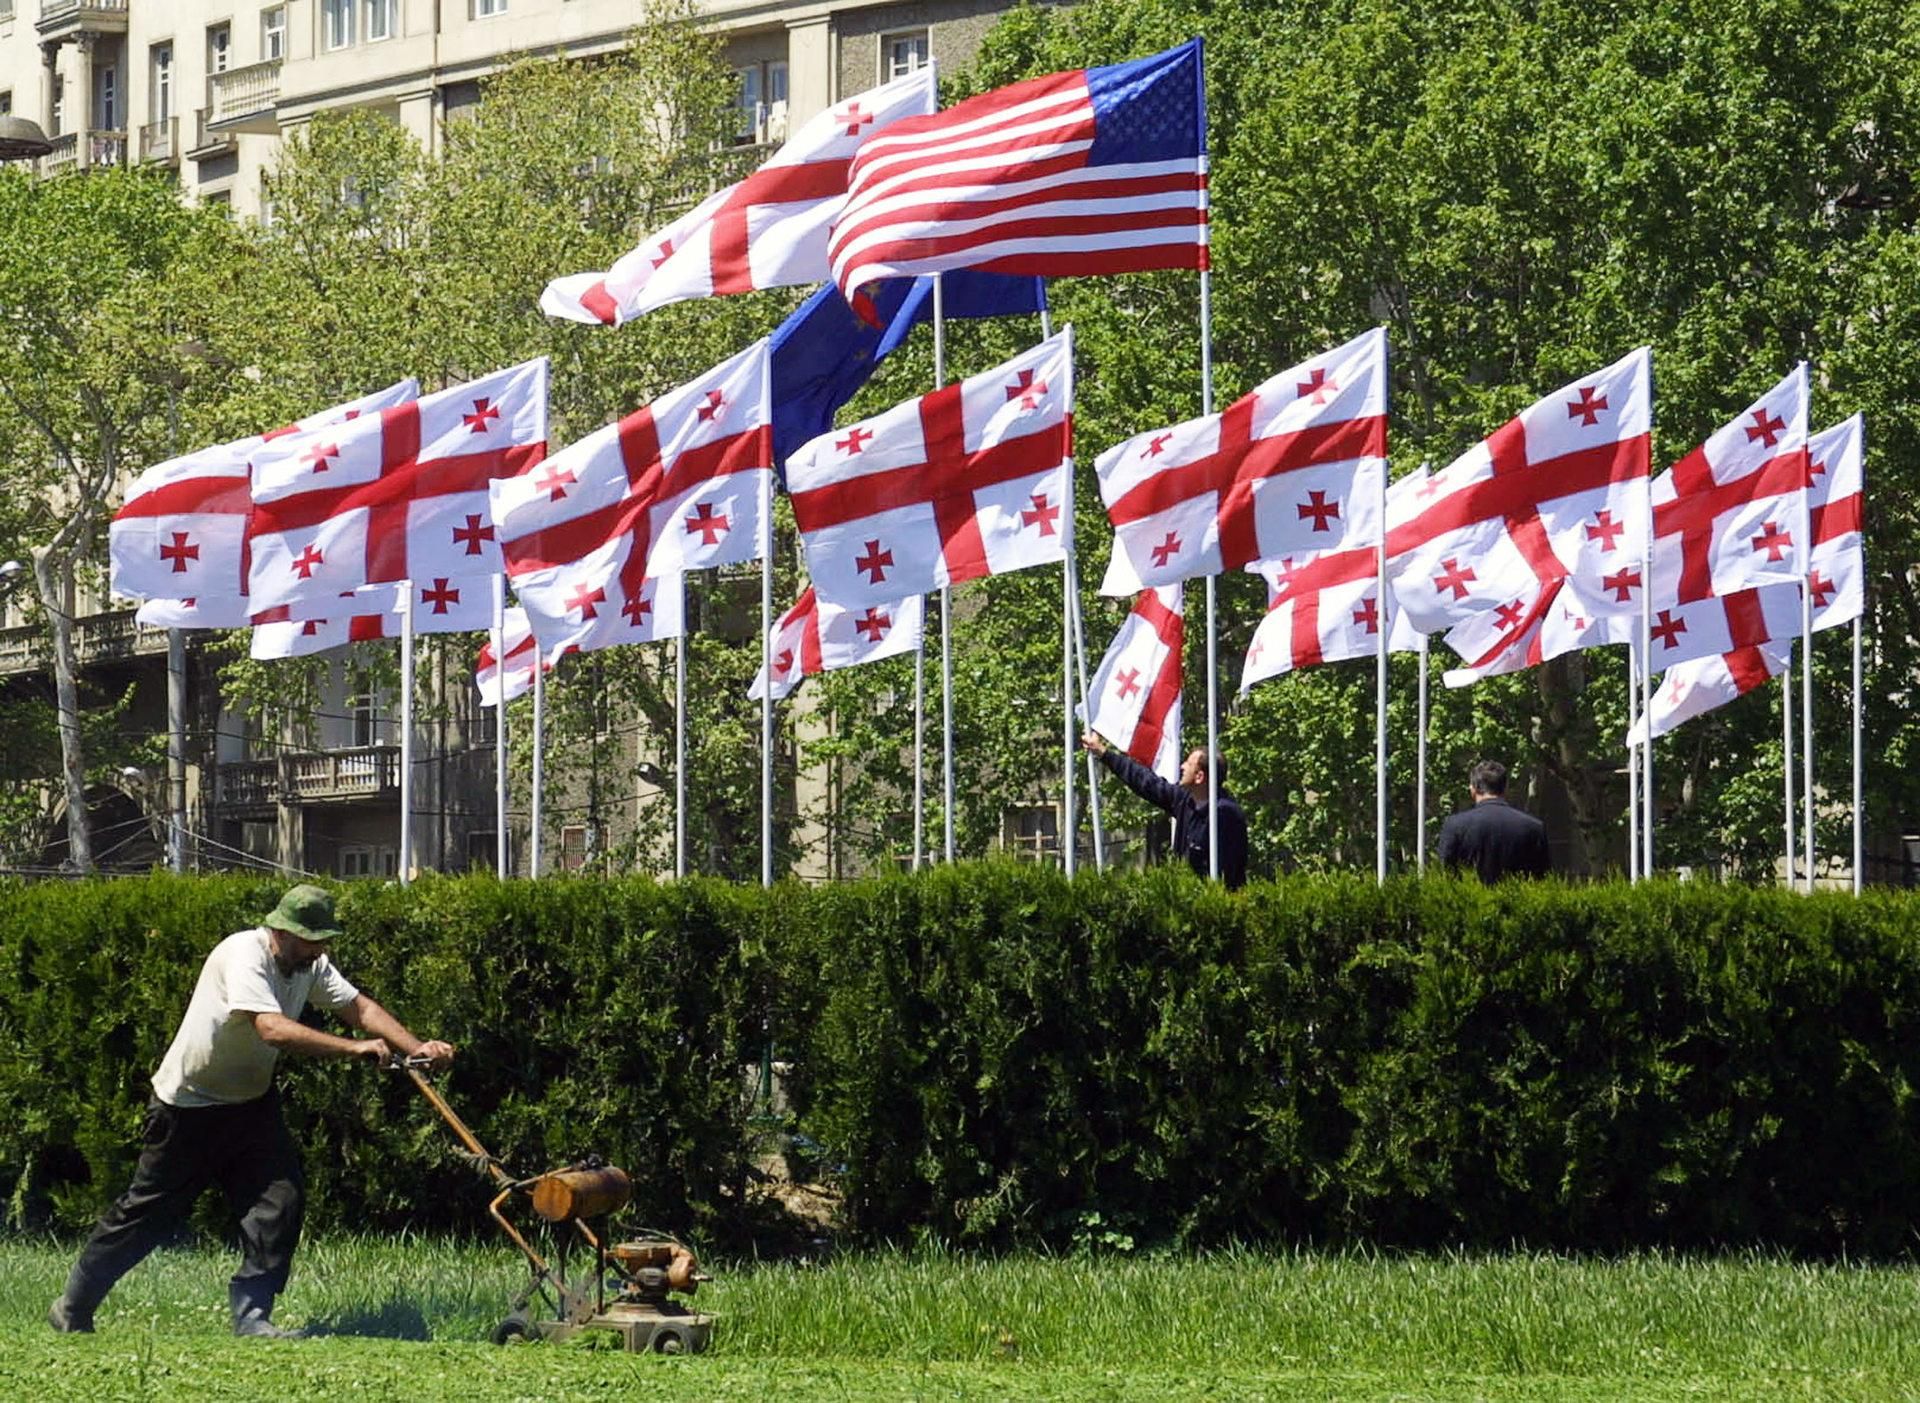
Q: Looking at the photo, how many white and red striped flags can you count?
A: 1